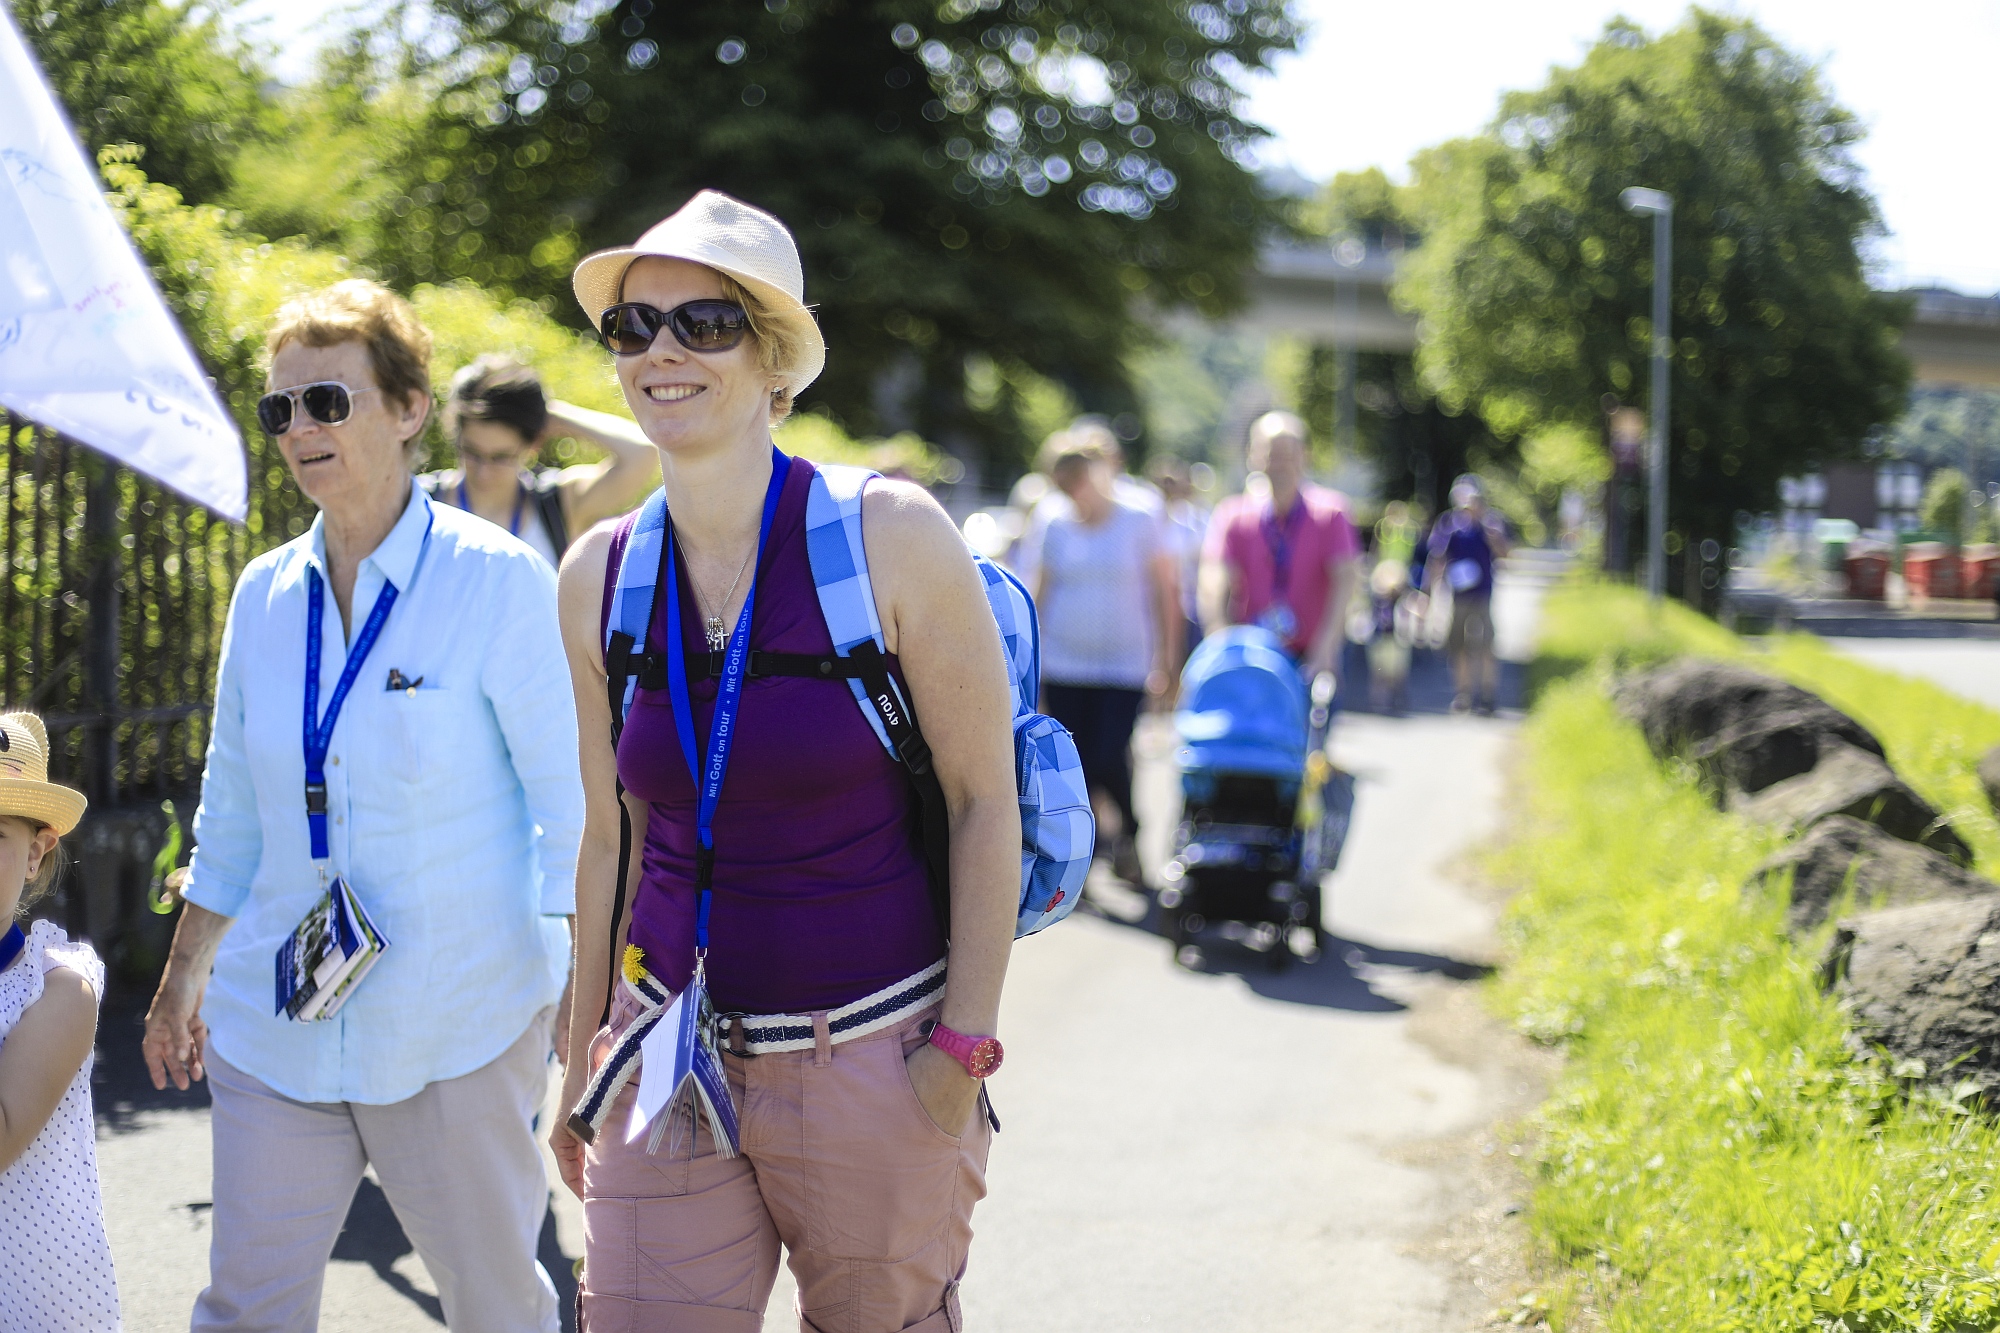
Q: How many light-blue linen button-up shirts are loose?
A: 1